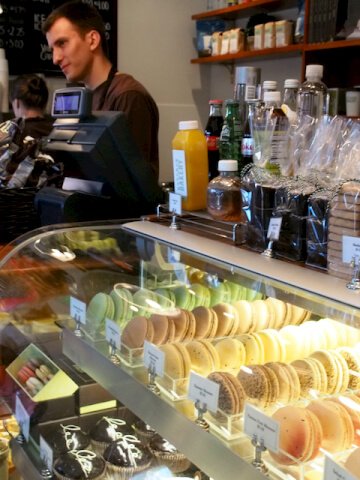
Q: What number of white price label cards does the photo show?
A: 11